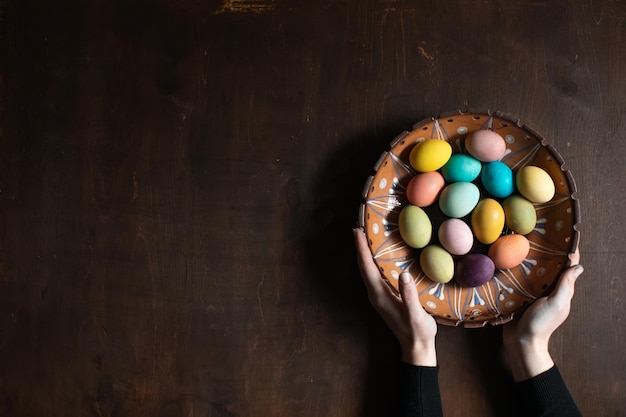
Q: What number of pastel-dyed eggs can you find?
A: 14